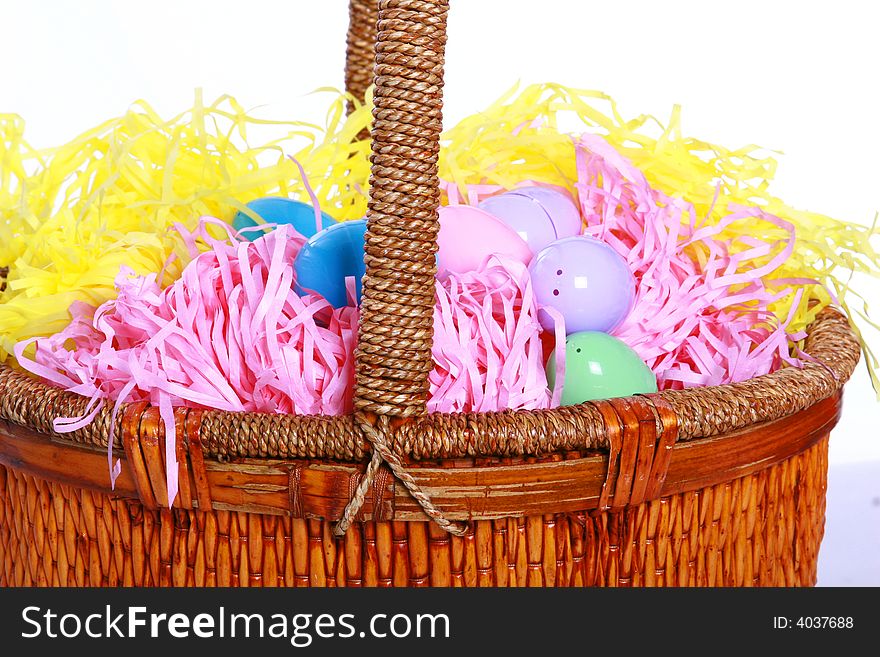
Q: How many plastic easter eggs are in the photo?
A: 6